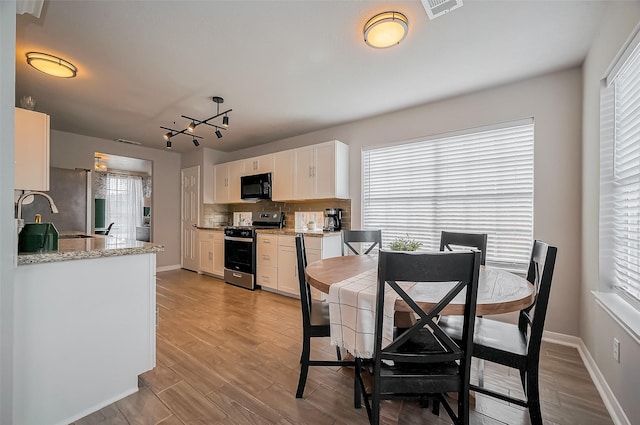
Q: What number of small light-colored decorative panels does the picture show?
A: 2